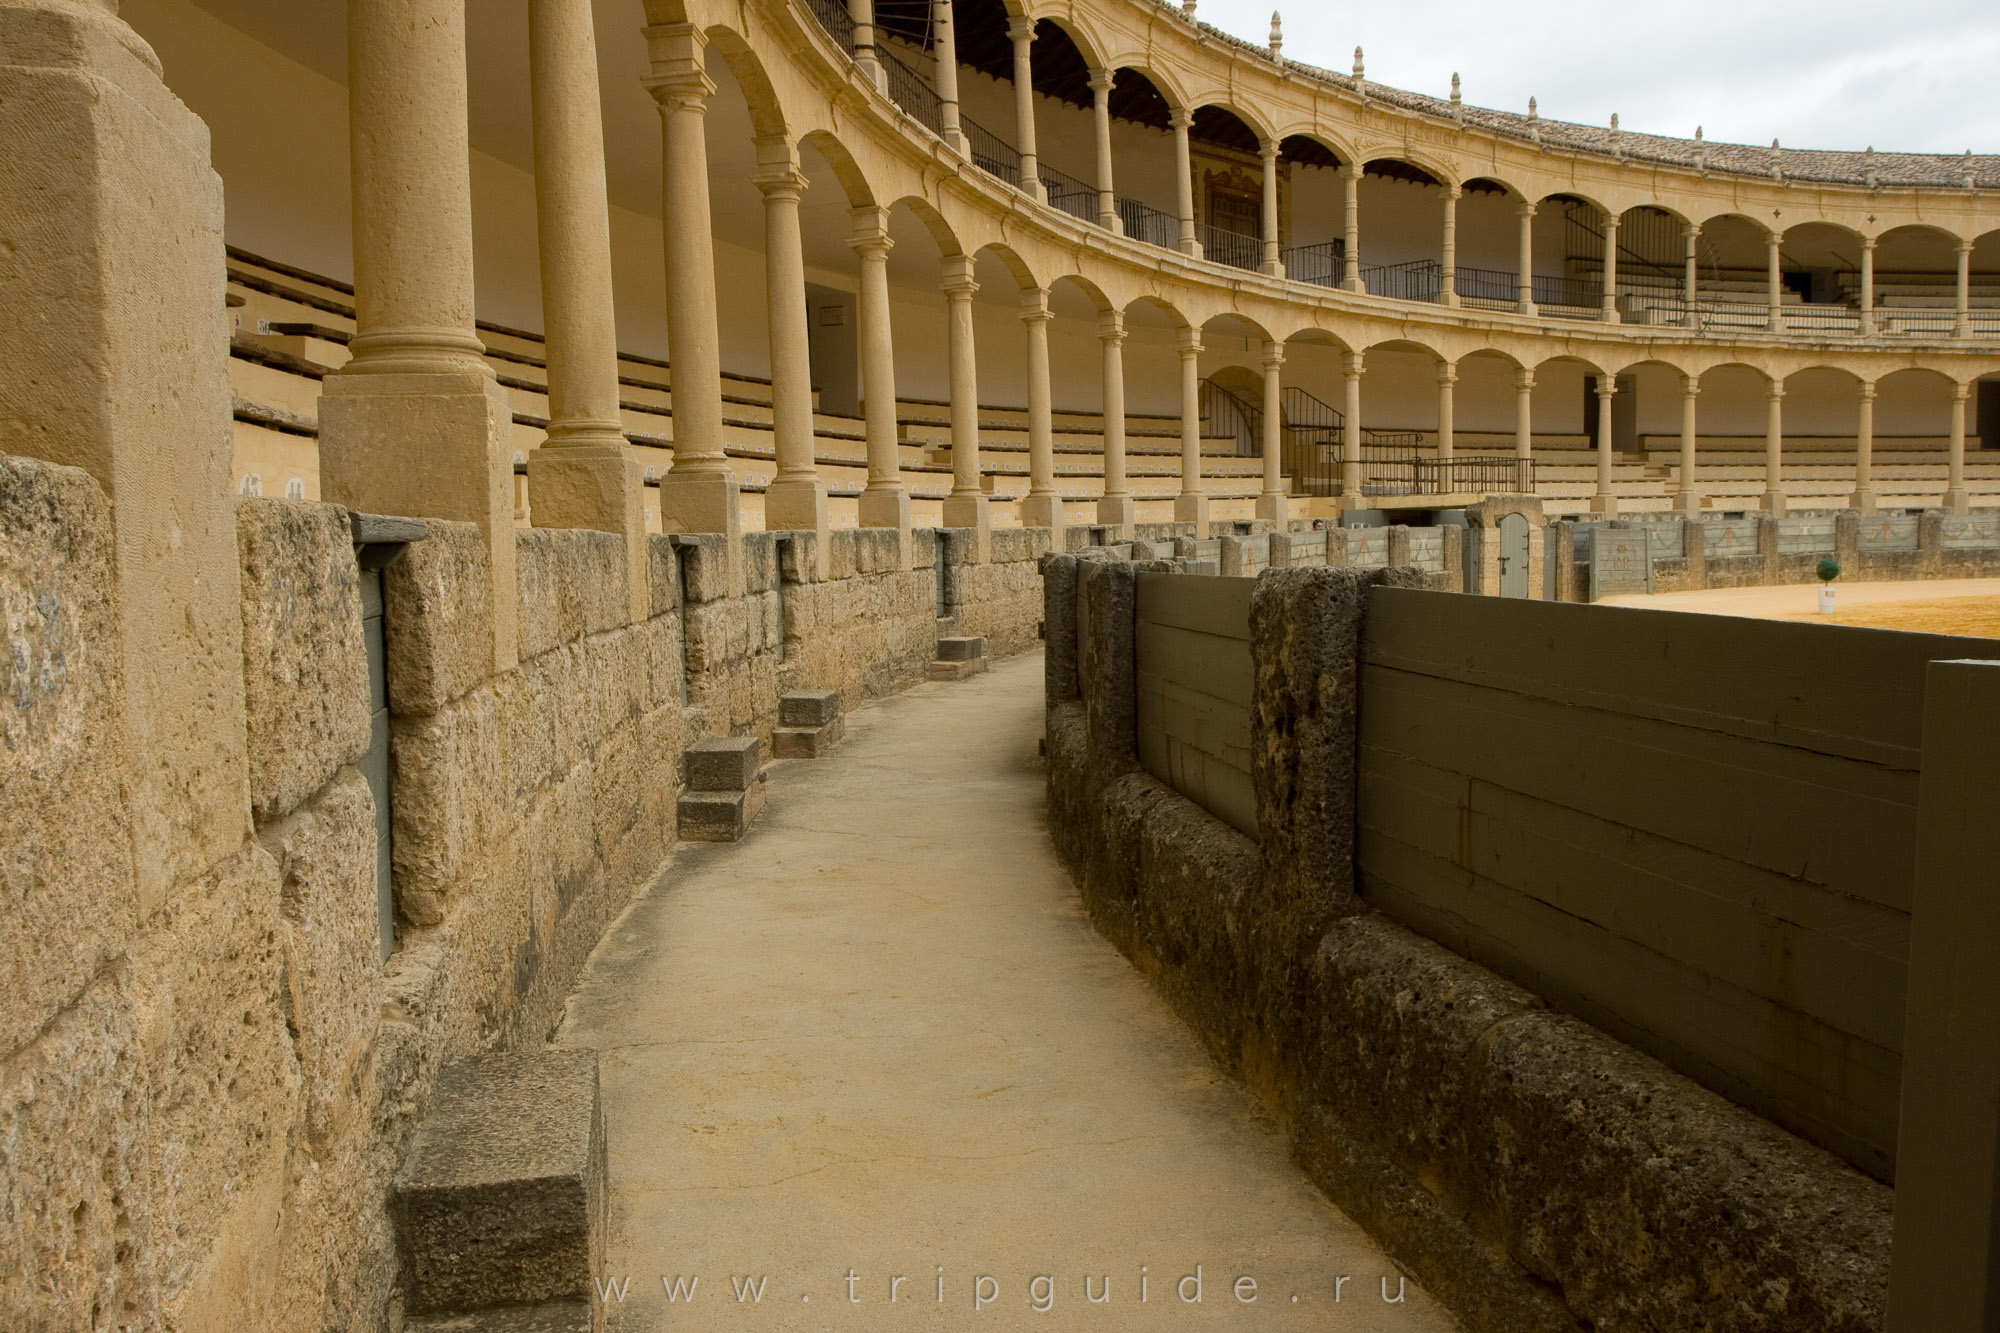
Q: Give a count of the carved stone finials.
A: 10